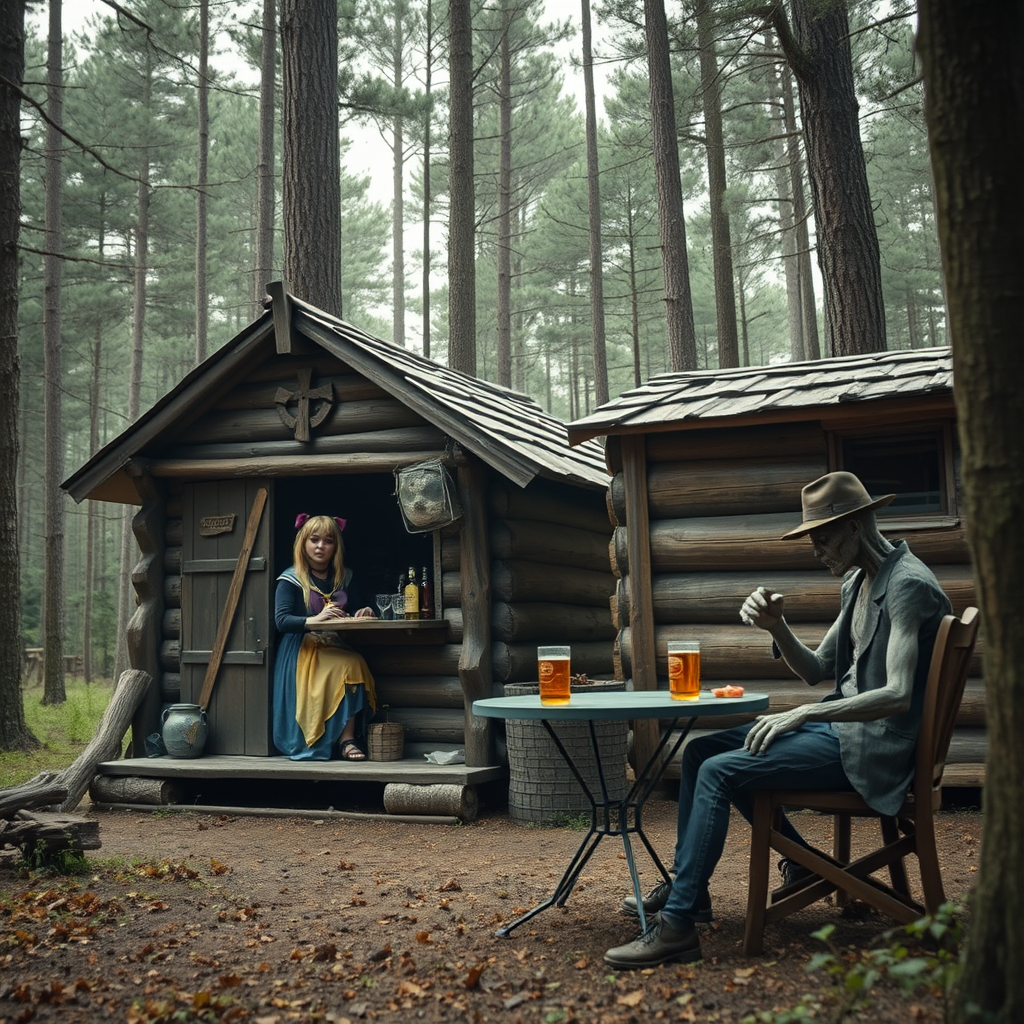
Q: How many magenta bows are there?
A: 2